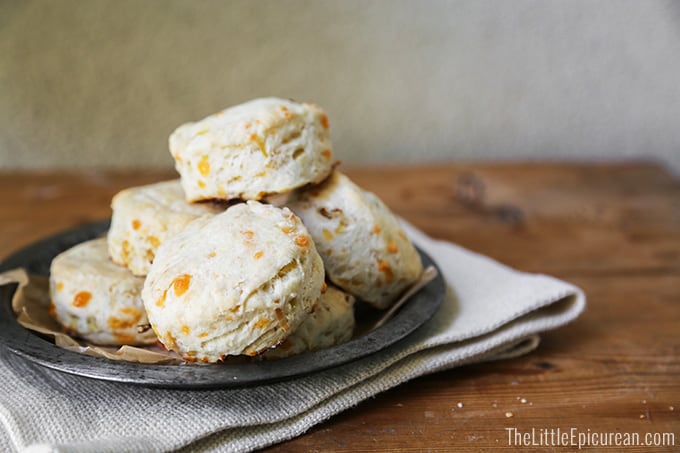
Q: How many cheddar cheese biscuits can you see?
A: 6